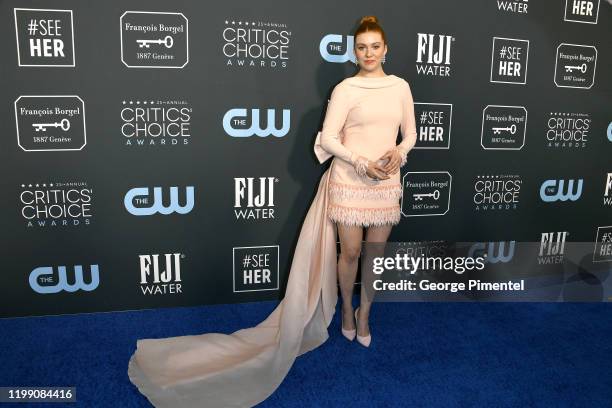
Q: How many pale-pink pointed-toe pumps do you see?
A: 2